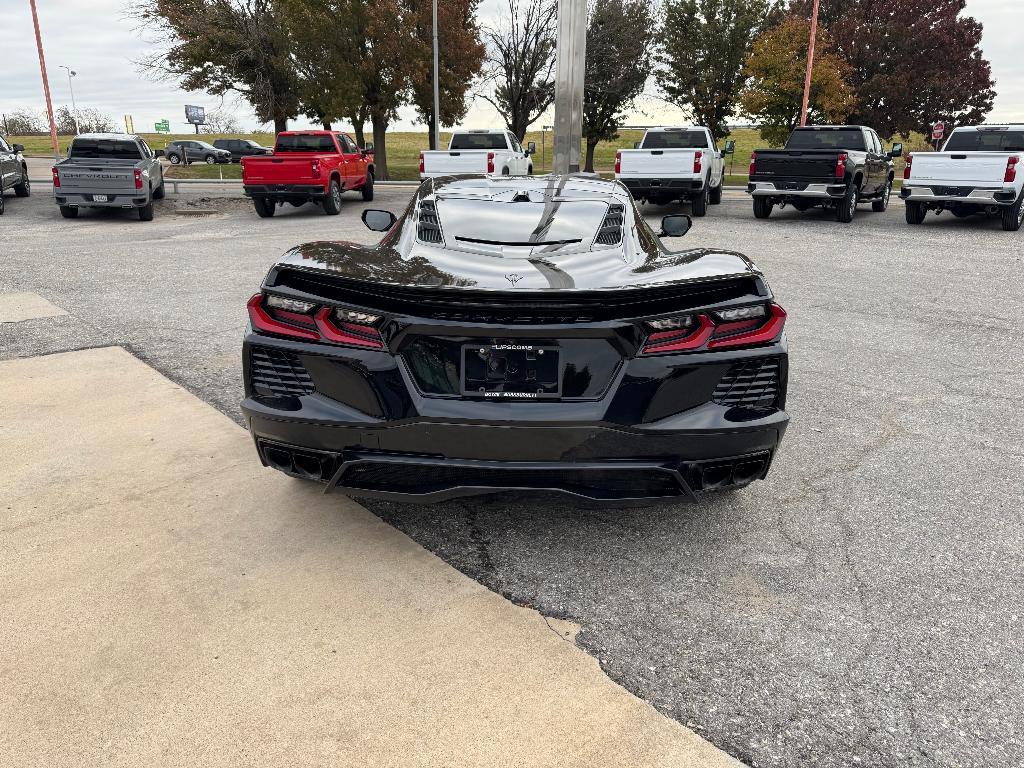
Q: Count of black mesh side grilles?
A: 2